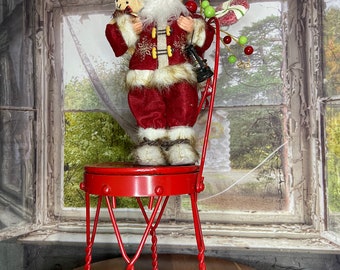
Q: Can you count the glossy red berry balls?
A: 3